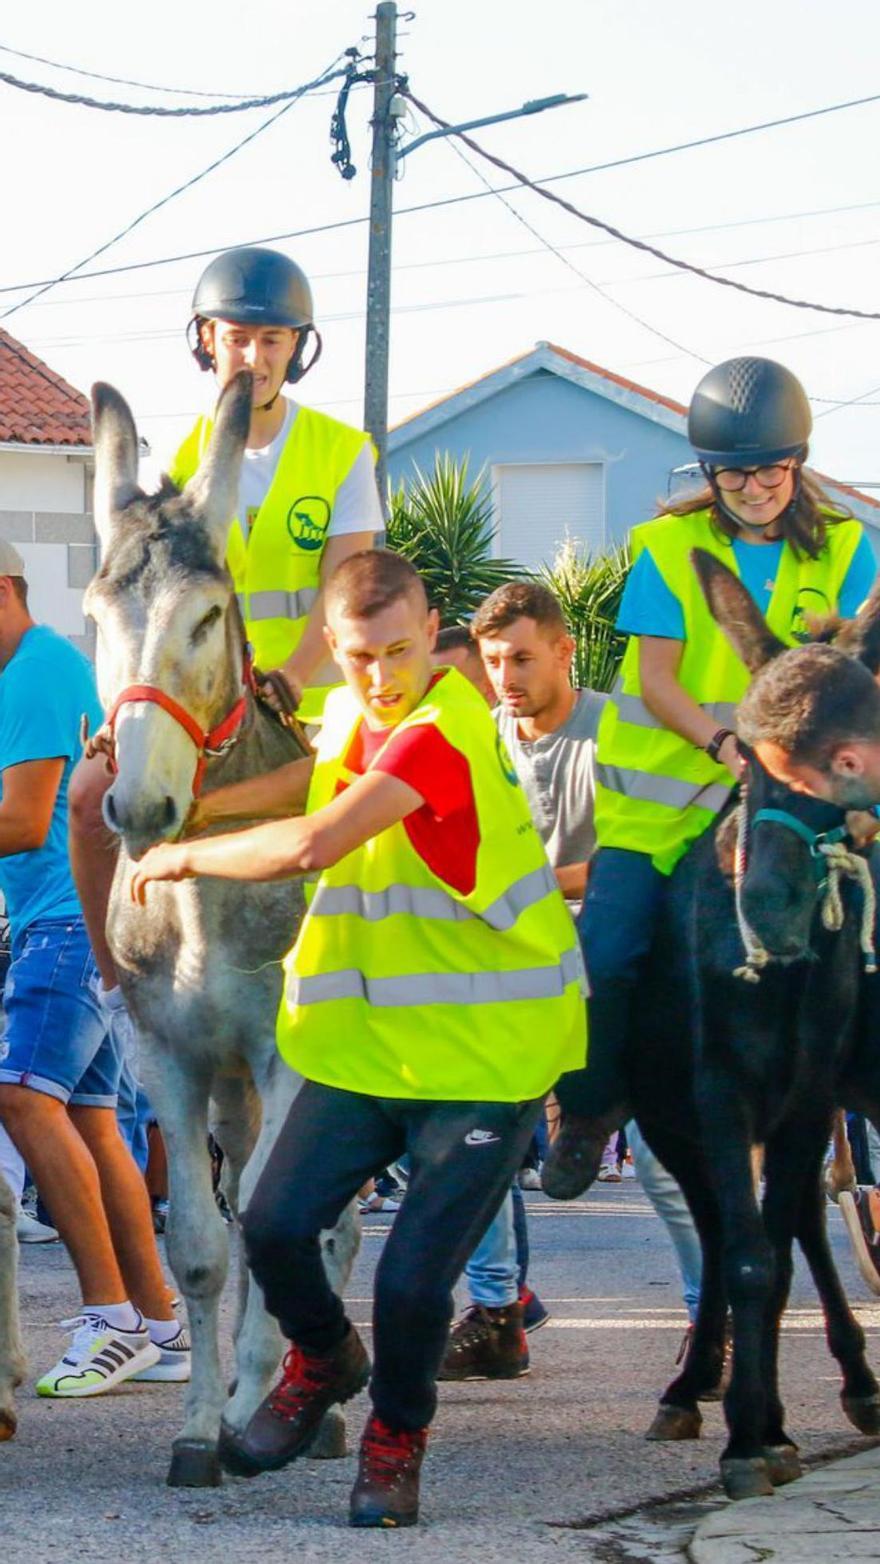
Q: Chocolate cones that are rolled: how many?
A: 0